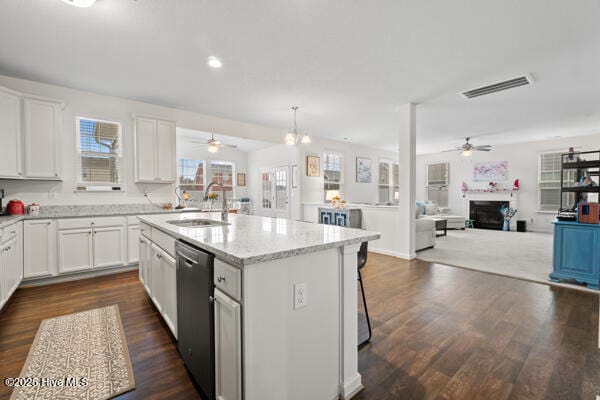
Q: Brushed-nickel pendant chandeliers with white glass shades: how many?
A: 1